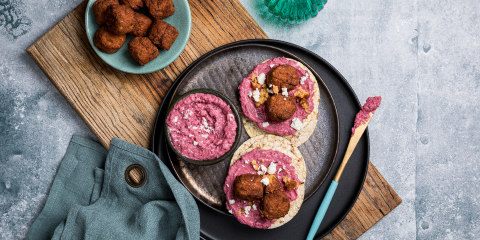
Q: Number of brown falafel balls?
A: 12